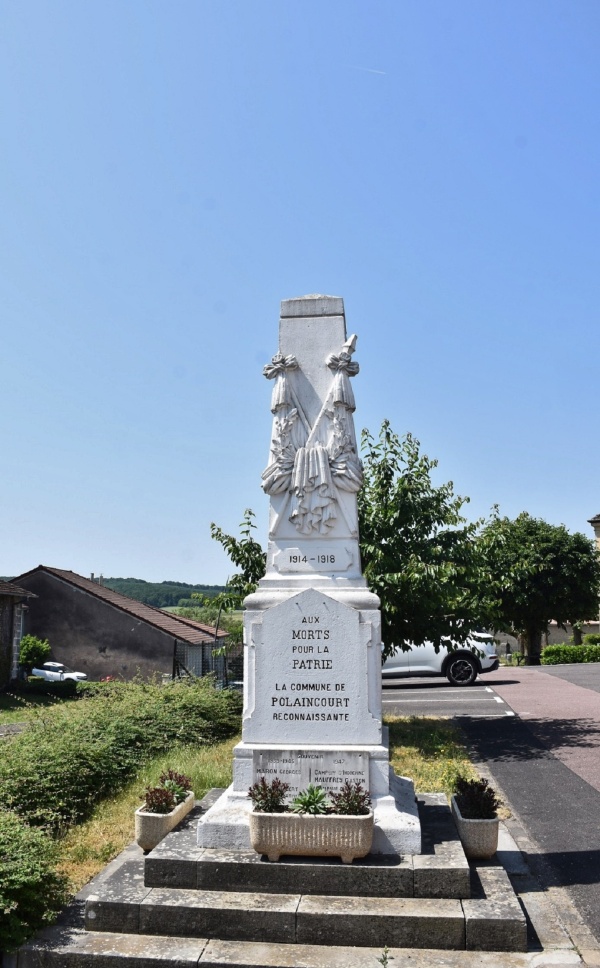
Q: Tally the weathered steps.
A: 3